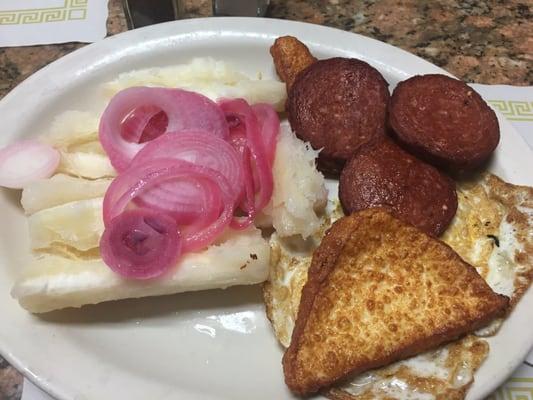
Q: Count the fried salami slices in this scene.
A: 3